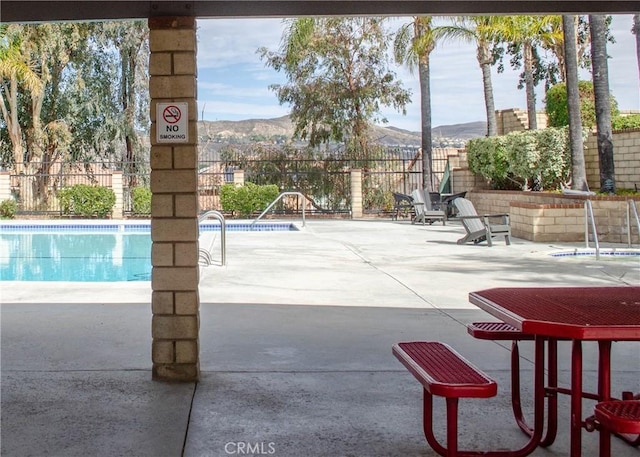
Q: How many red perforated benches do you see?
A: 3